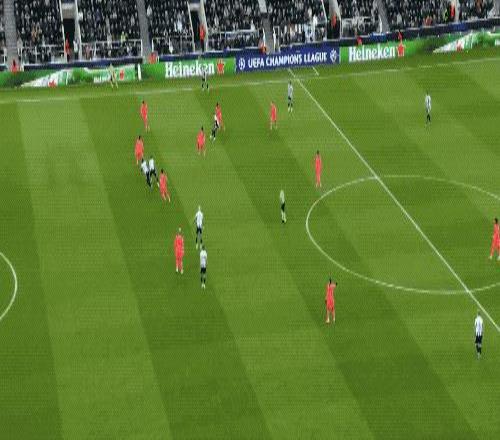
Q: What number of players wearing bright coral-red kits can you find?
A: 10